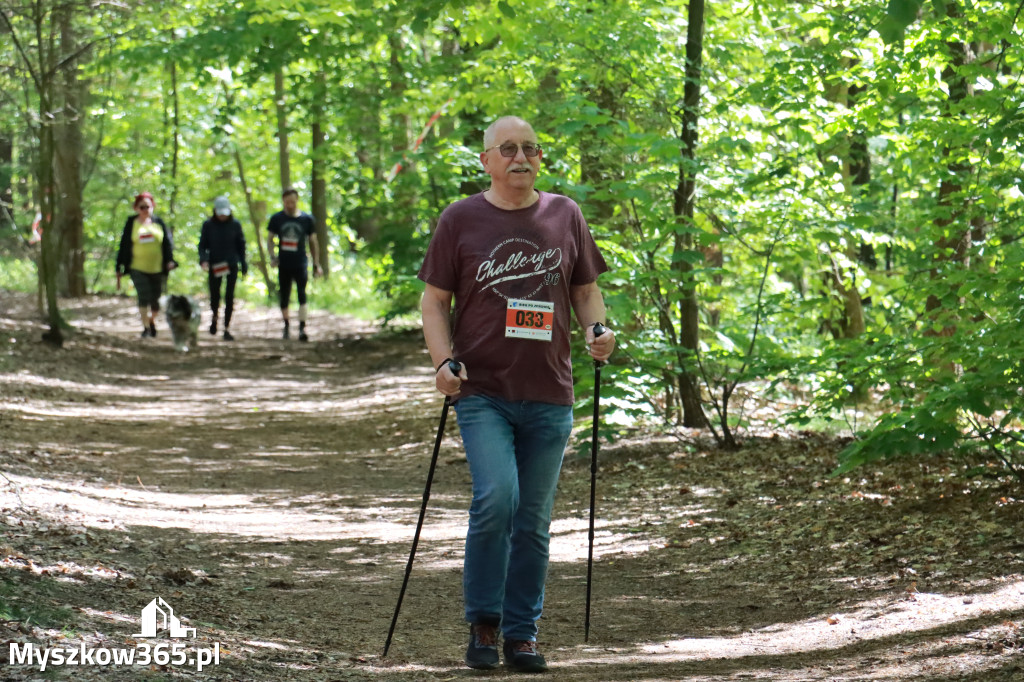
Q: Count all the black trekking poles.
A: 2